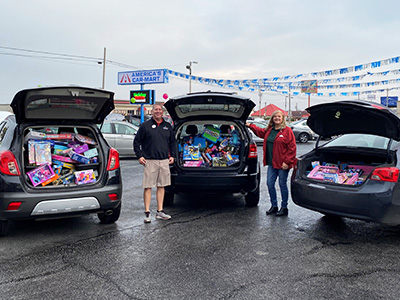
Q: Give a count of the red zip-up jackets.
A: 1